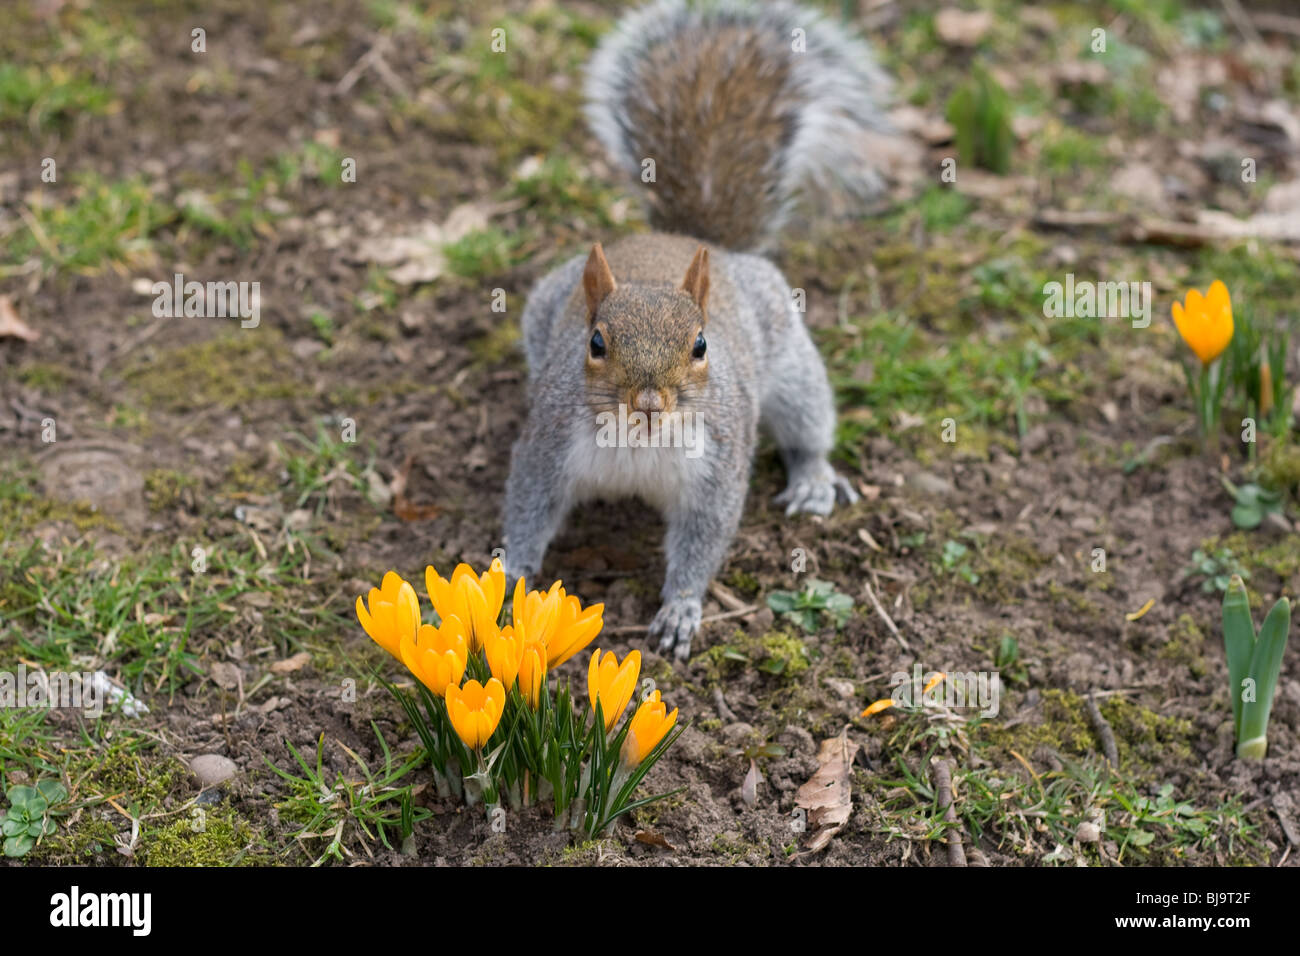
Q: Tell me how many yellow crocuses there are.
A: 11